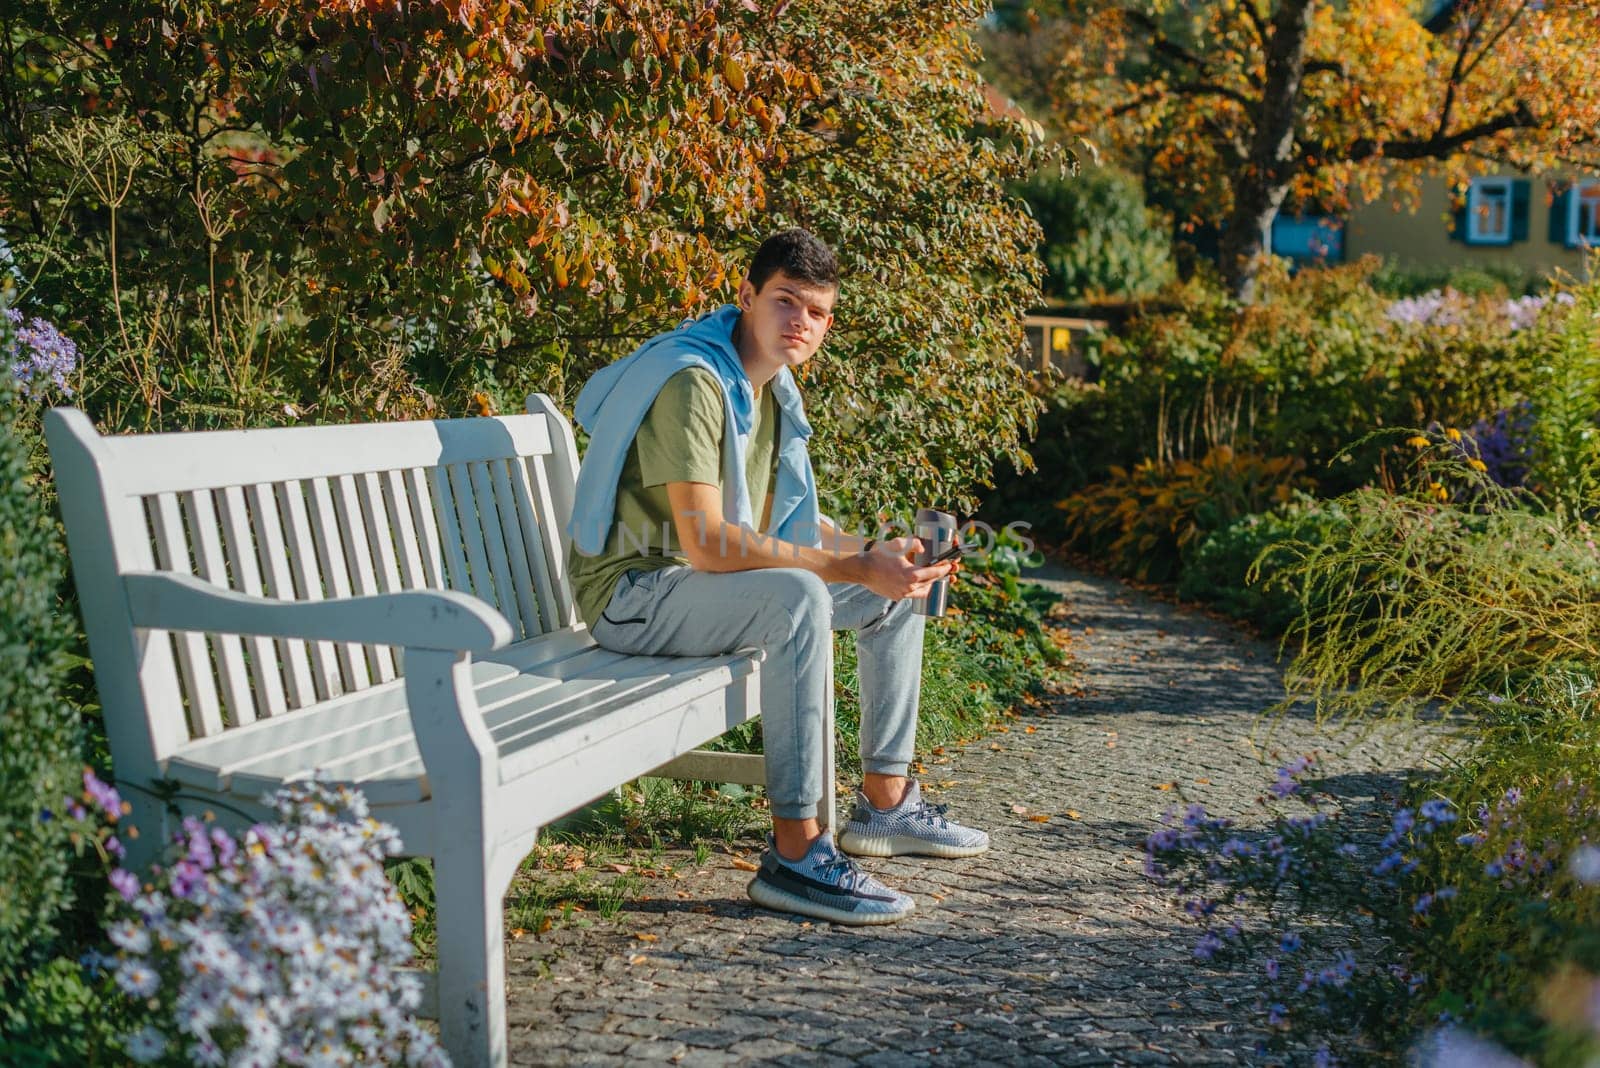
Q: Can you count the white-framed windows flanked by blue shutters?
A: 2